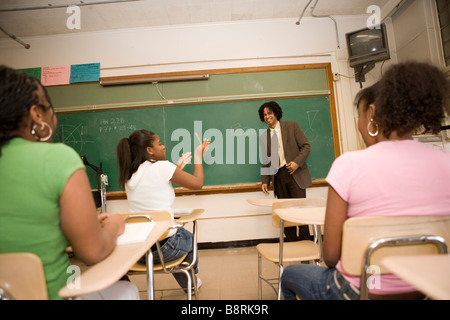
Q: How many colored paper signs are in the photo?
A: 3